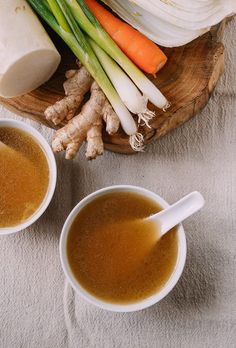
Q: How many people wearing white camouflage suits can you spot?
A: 0